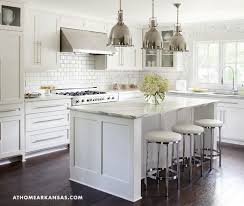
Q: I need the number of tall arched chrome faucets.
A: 1